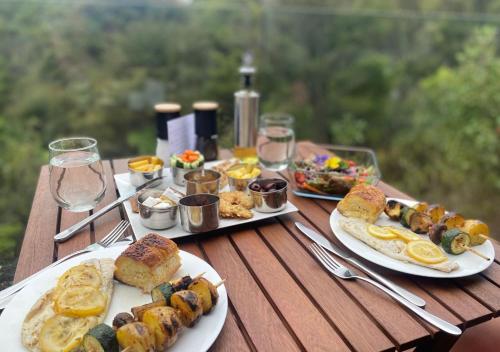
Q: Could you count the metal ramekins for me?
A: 7